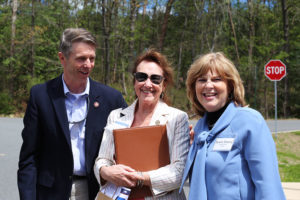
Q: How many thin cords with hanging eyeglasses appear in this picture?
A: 1